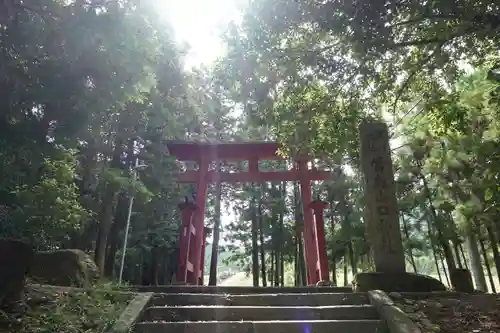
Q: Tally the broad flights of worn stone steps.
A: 1